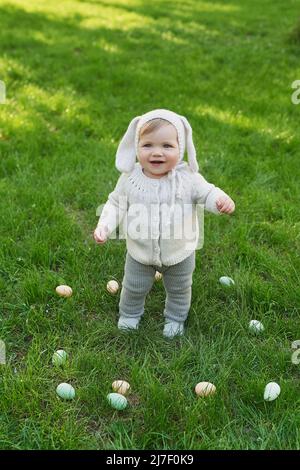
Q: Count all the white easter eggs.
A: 2